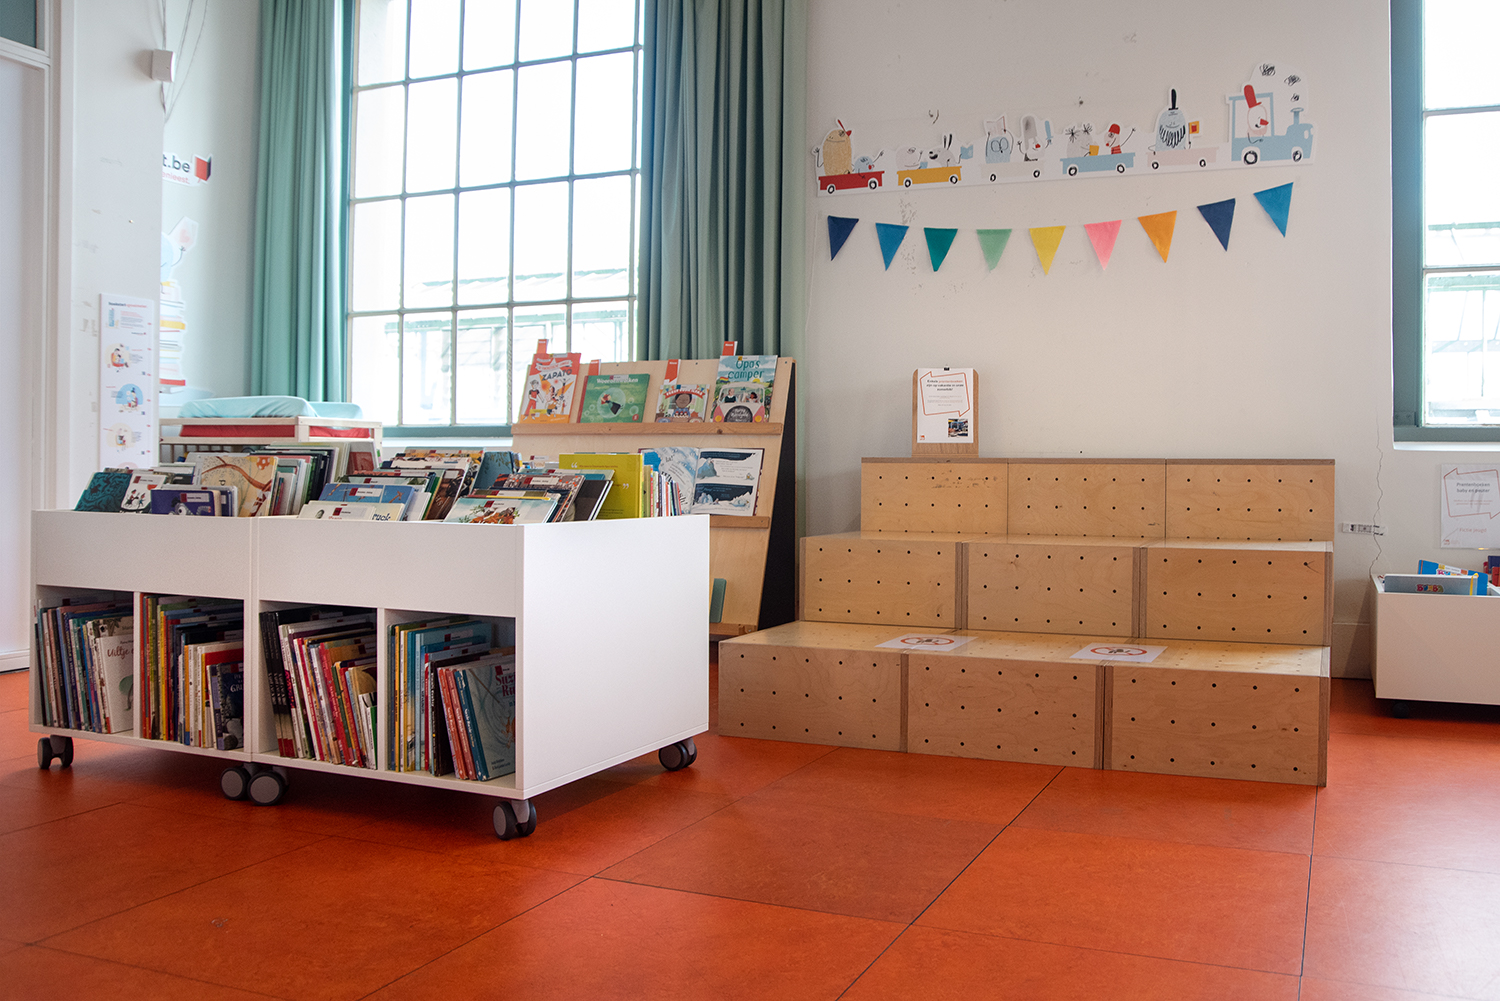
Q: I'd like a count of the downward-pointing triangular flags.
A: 9